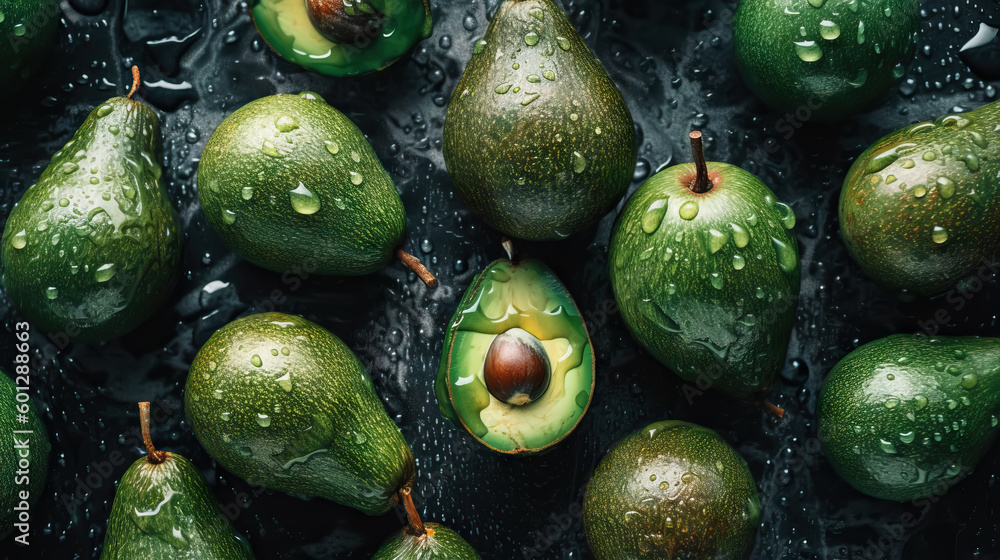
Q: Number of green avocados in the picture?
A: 15